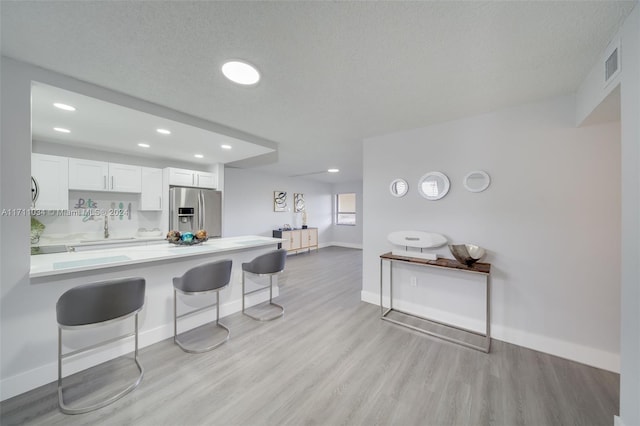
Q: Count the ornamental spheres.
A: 3